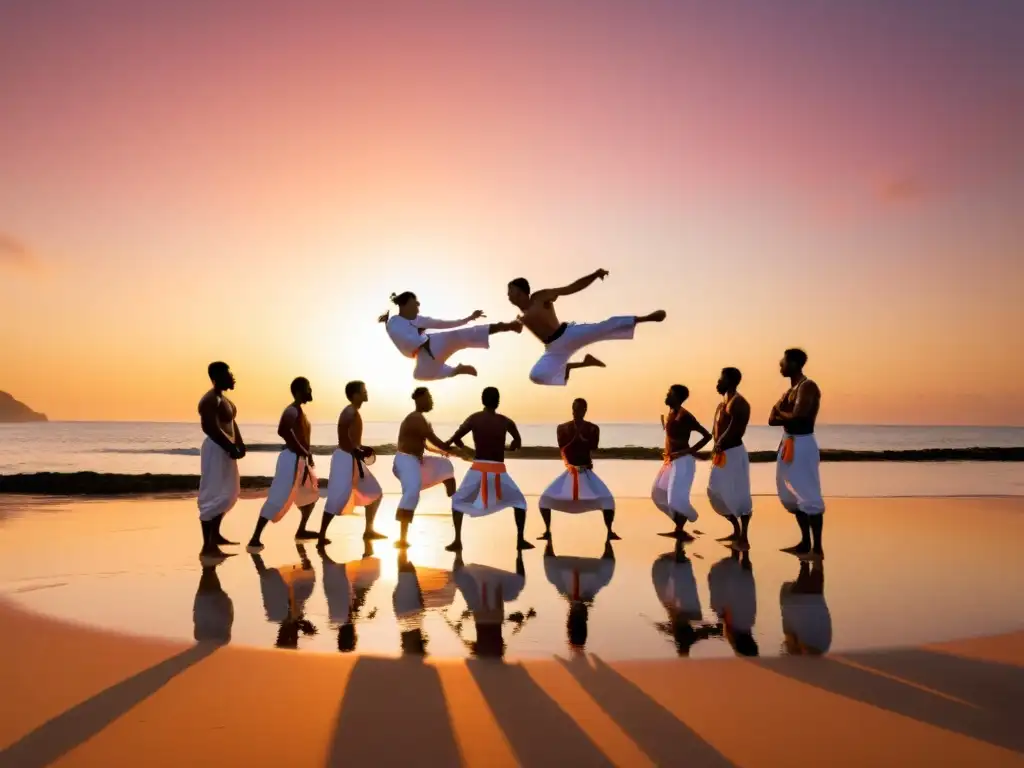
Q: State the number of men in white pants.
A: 11